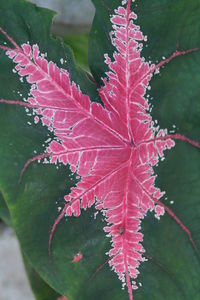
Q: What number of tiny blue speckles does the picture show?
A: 0